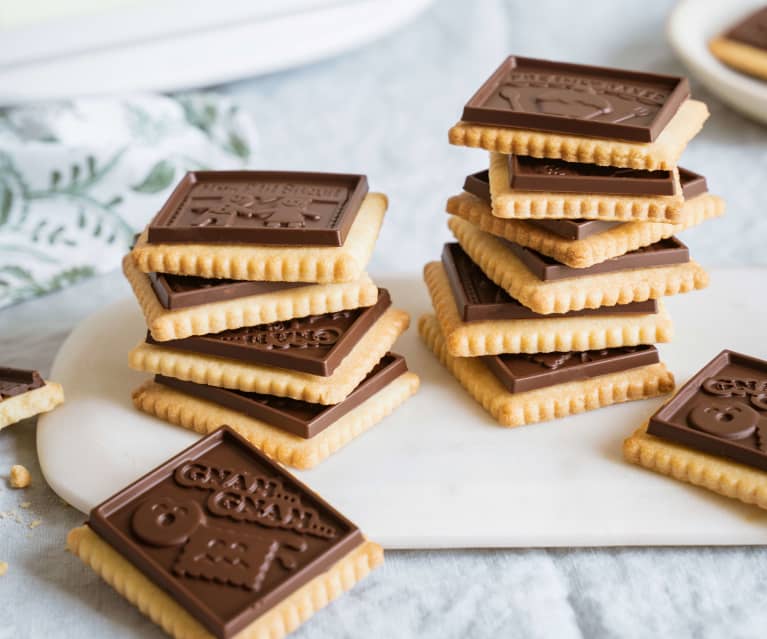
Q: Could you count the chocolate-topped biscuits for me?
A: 14